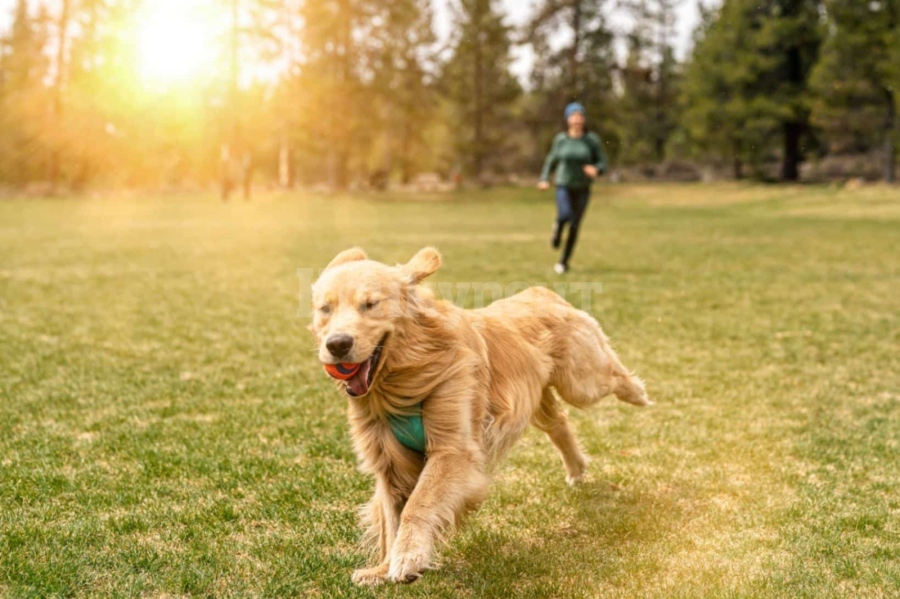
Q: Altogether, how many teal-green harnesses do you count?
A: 1